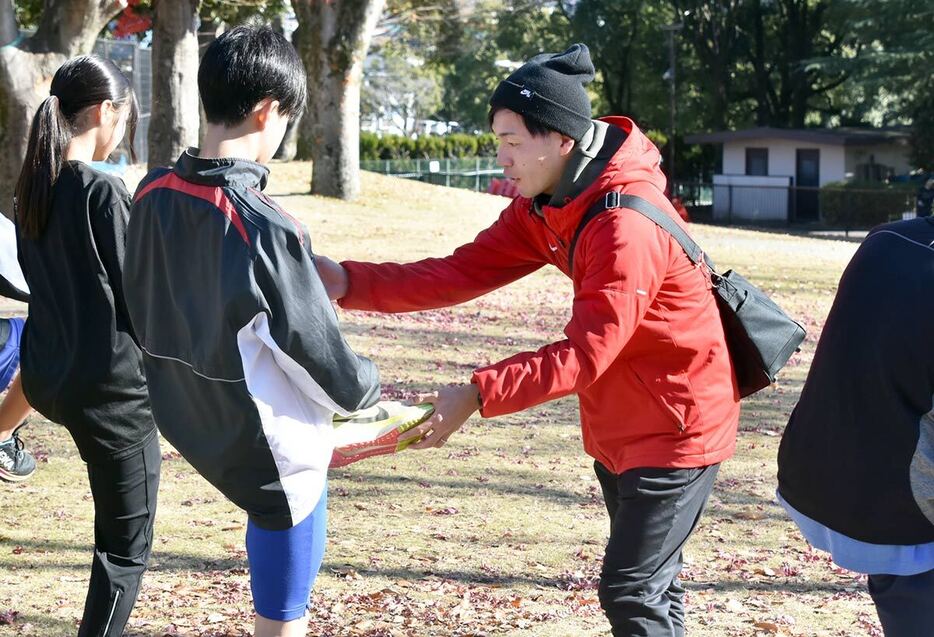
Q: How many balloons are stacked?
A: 0